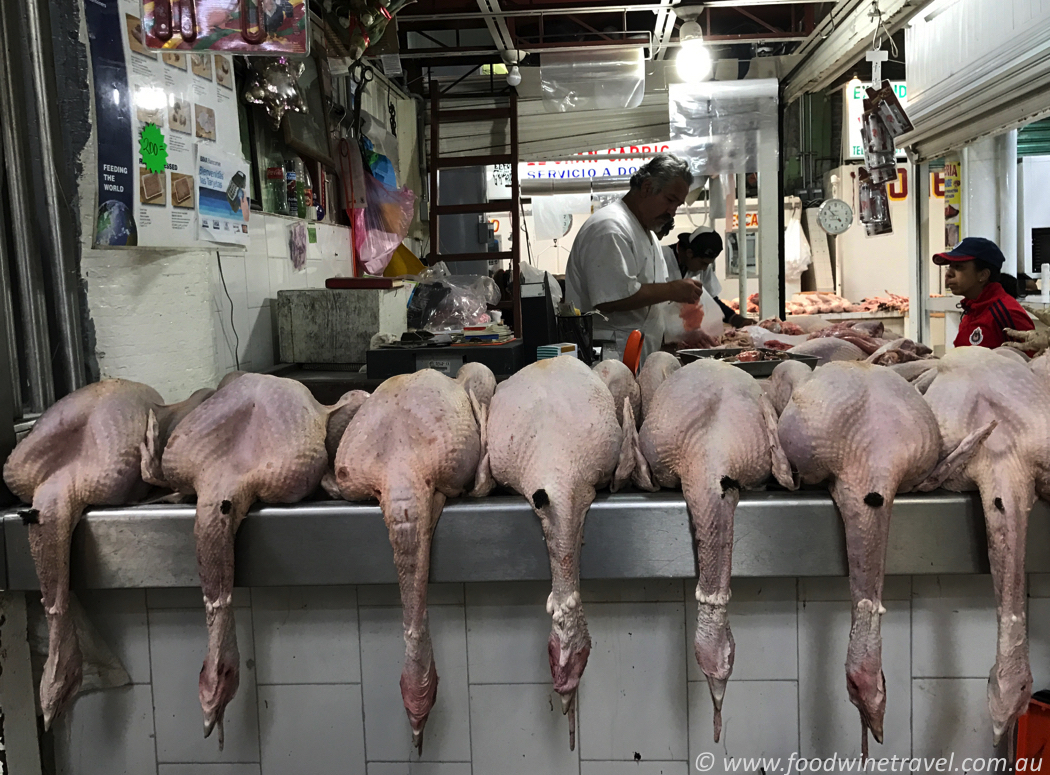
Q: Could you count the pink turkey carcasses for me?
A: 7